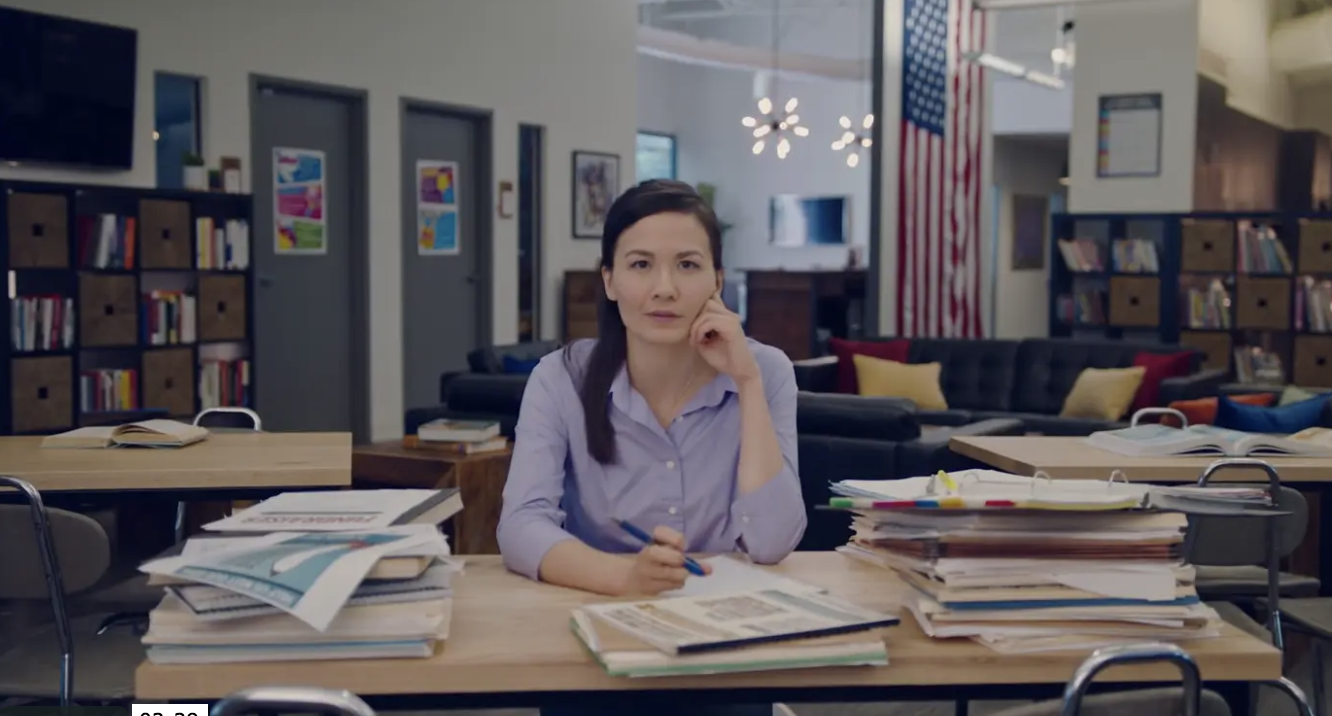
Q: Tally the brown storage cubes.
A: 12